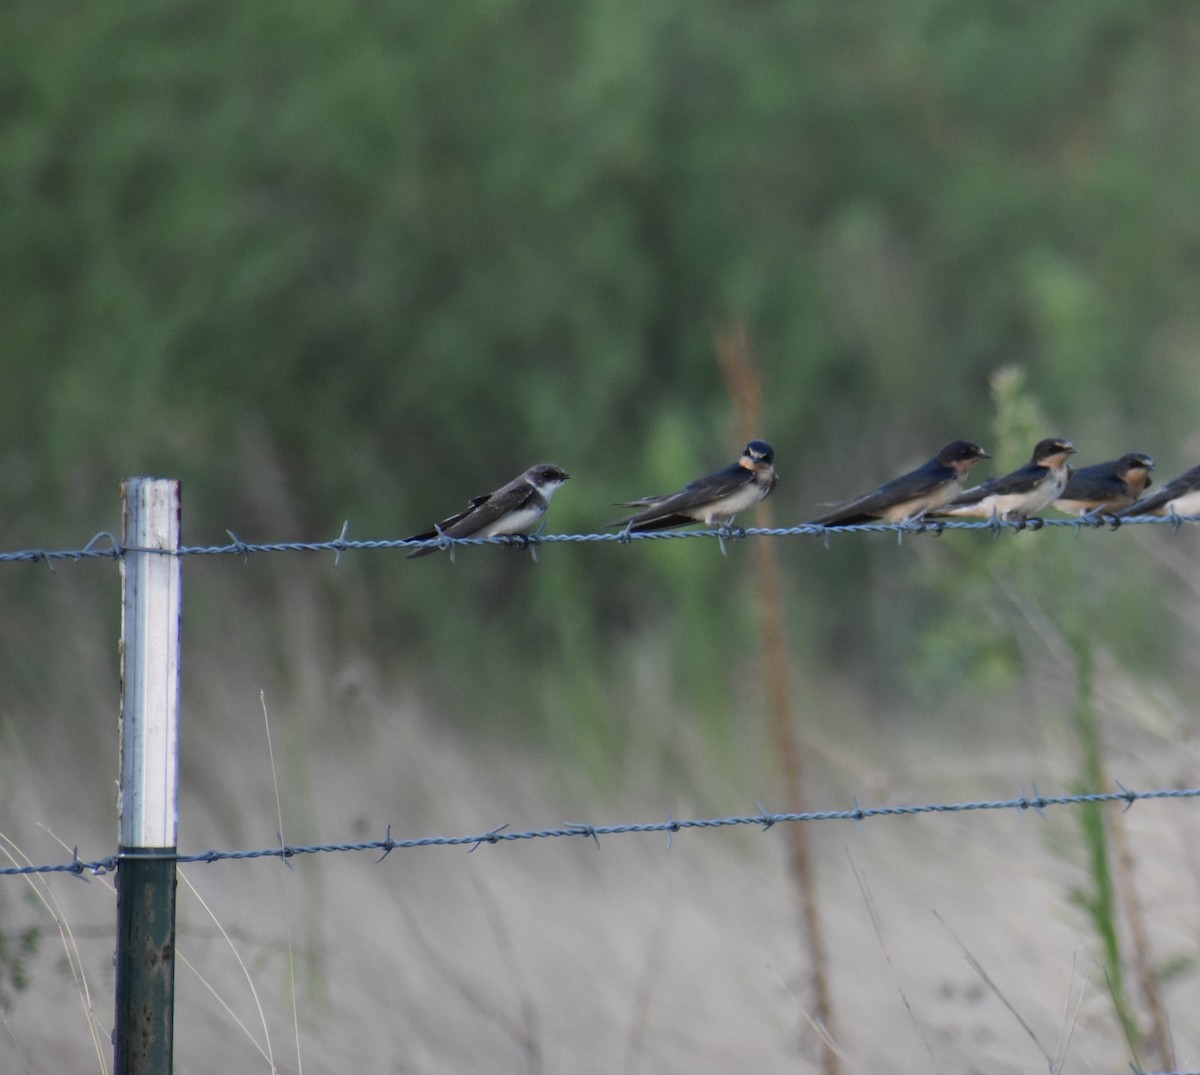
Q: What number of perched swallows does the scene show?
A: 6